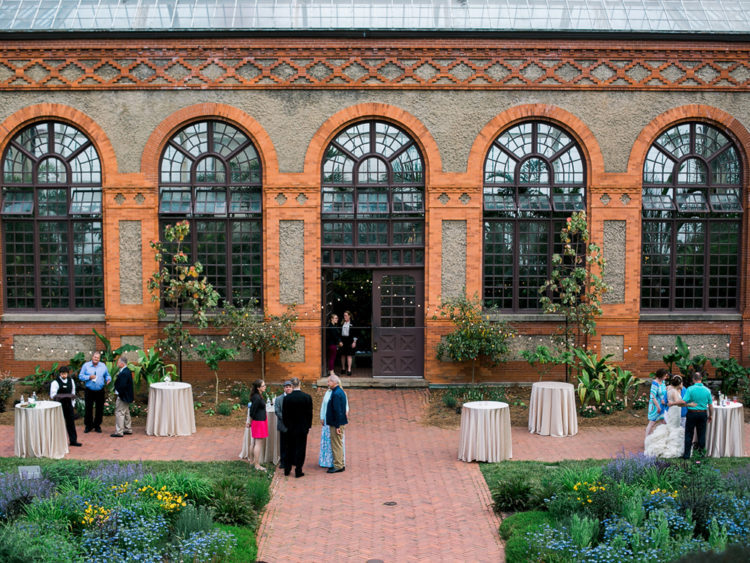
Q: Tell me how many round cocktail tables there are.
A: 6